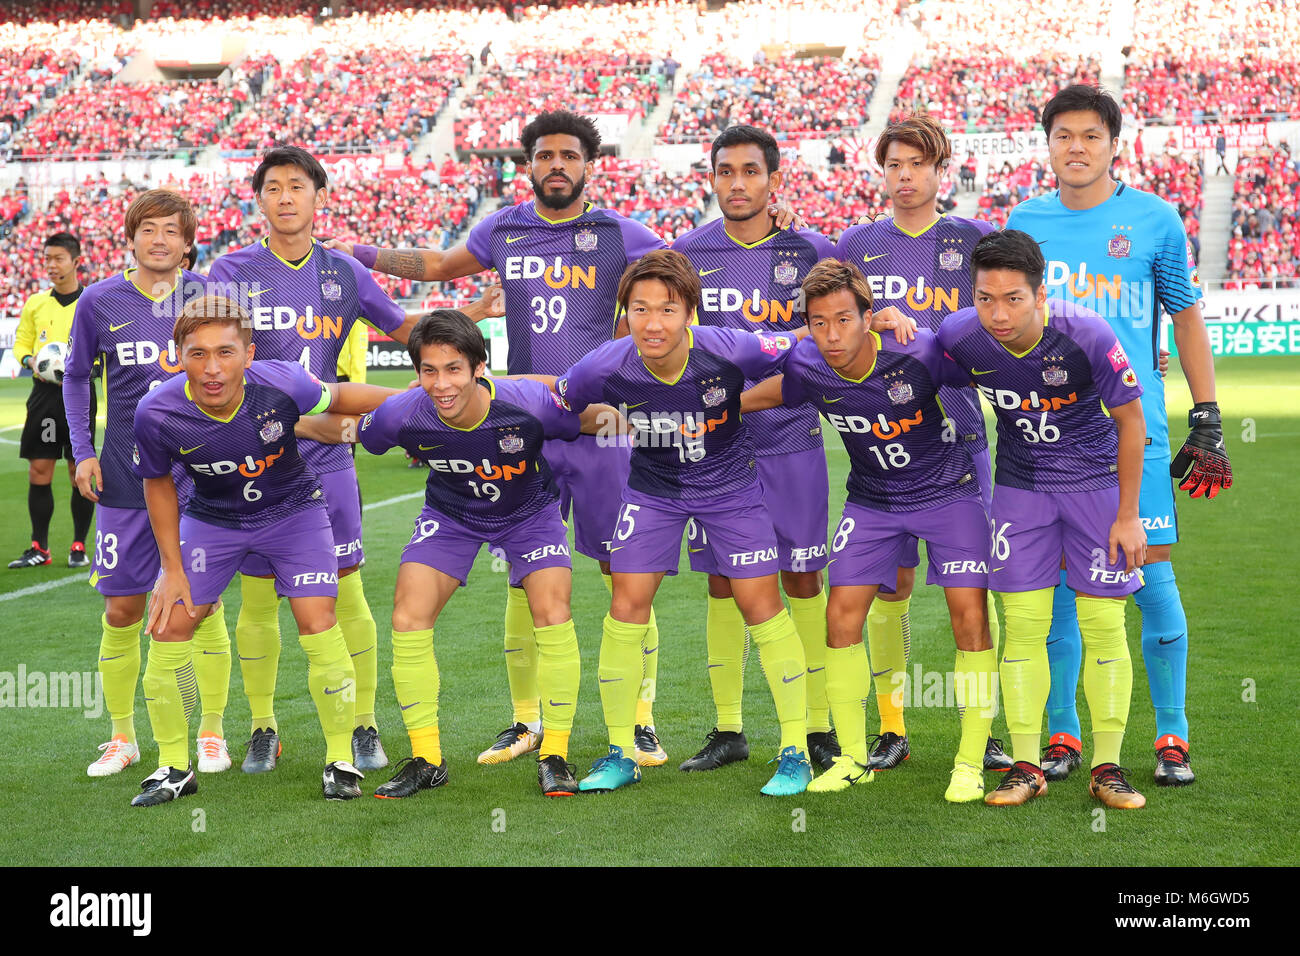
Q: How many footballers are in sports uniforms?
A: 11